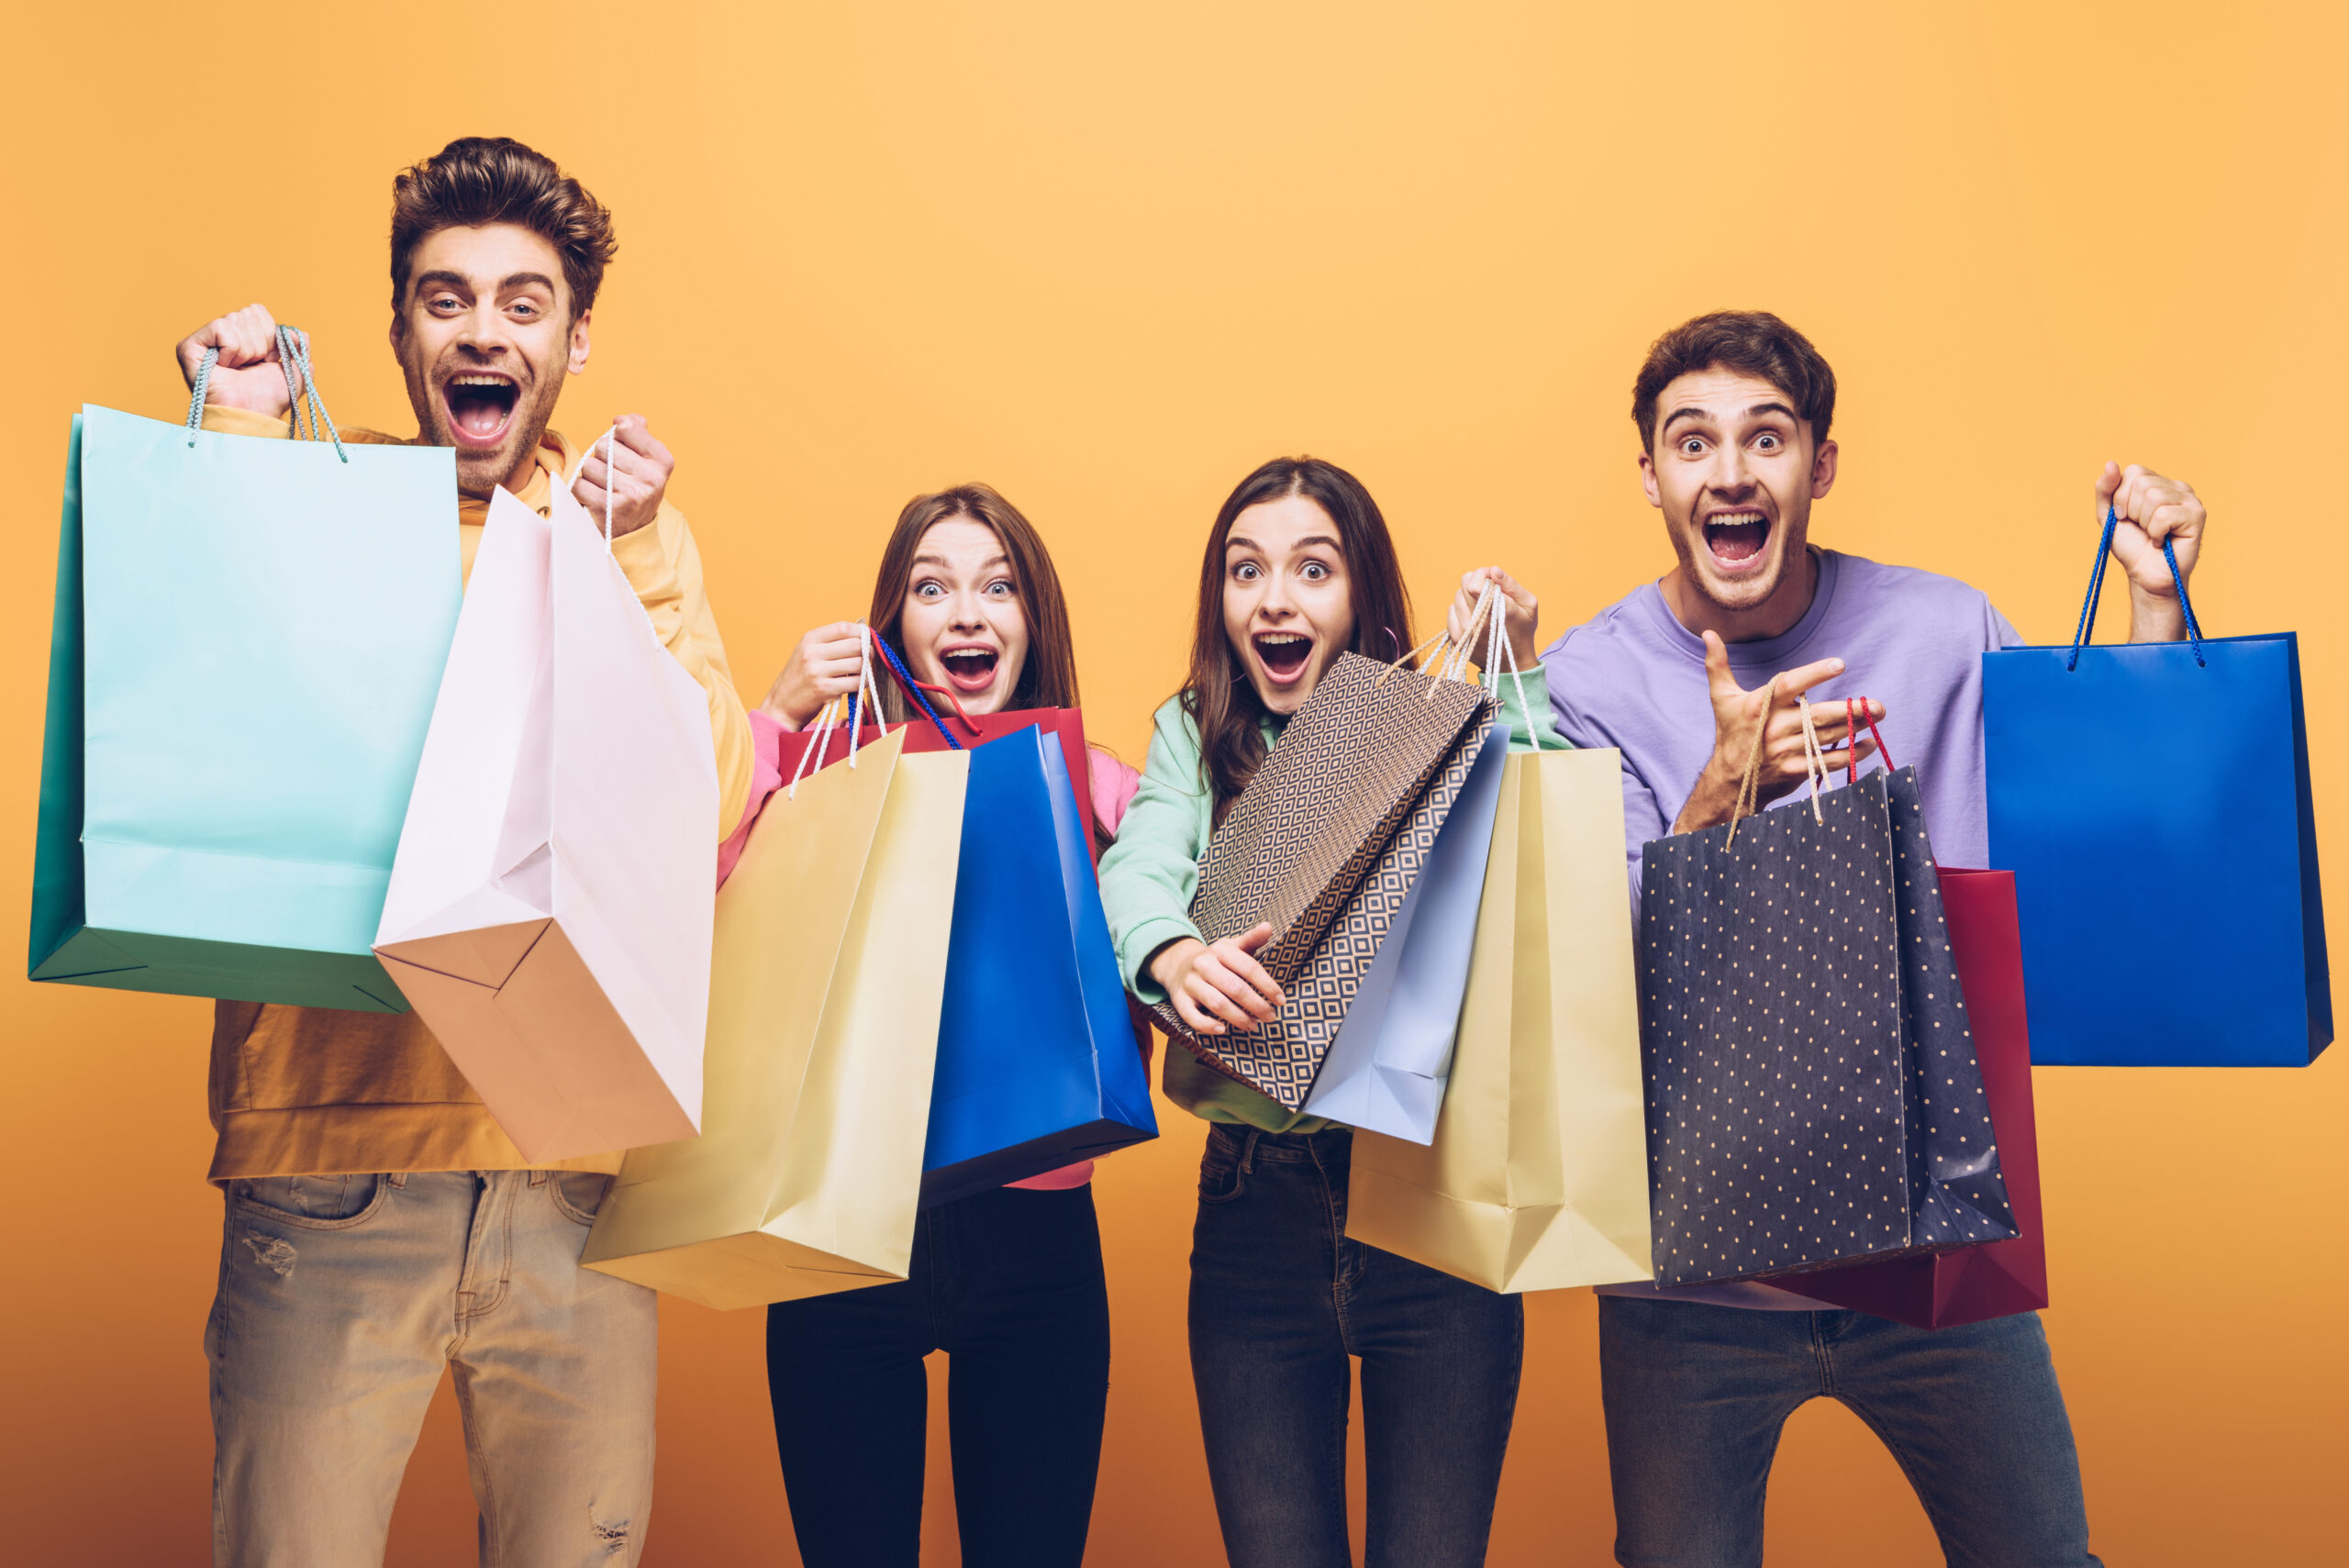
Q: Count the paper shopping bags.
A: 11